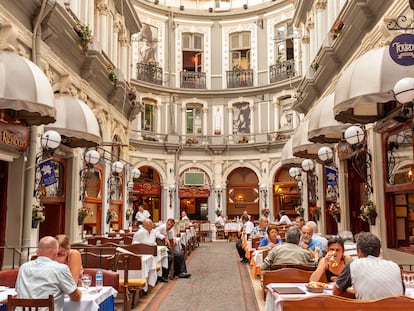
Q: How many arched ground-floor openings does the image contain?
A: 4